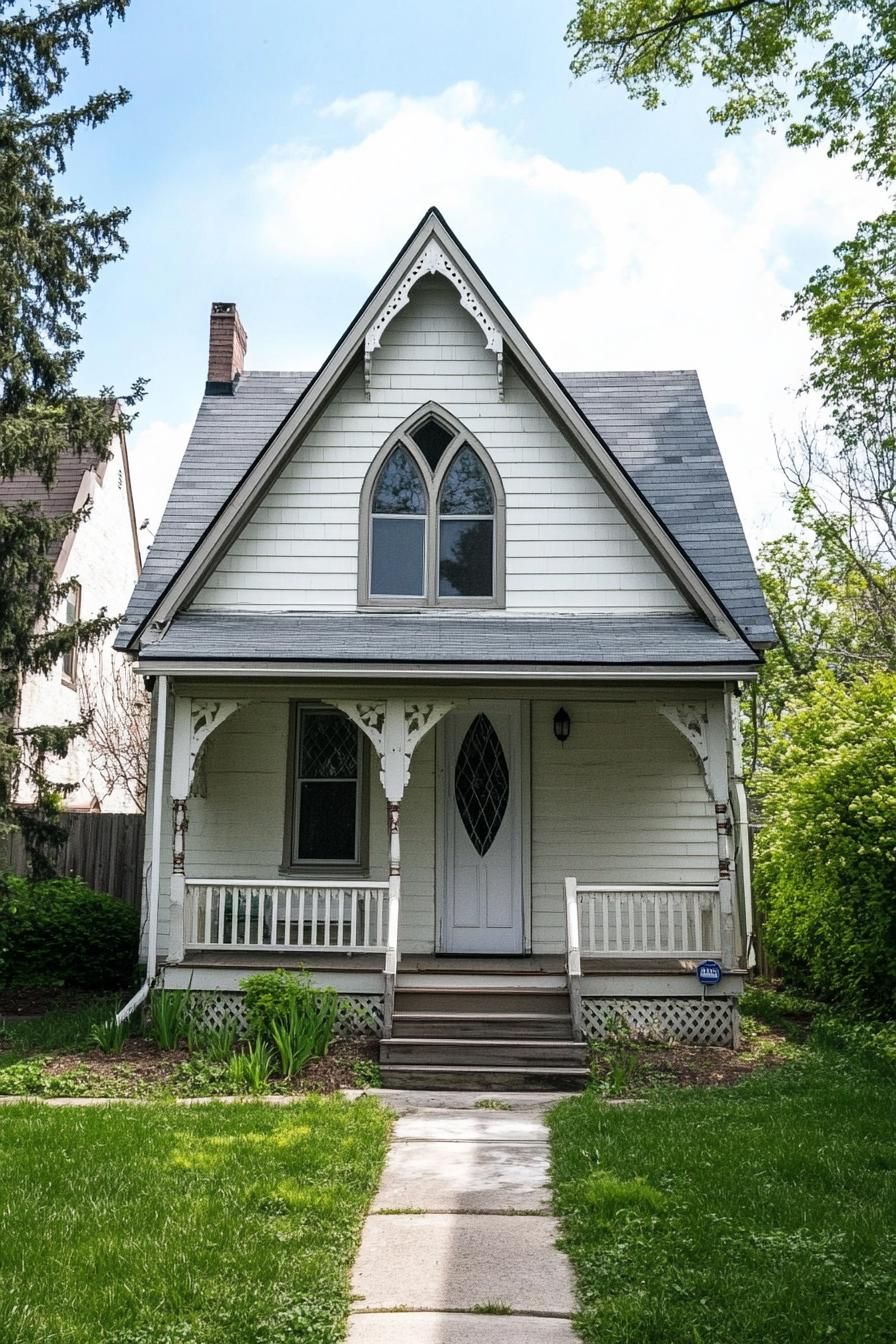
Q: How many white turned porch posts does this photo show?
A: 3